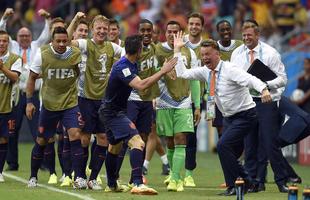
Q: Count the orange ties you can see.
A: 3